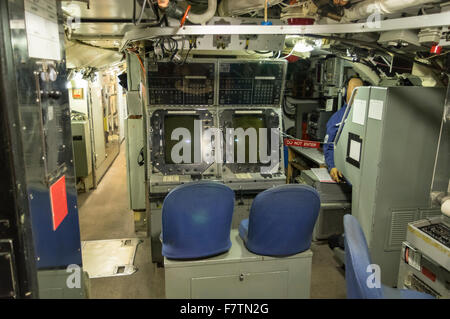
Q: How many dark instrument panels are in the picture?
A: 2